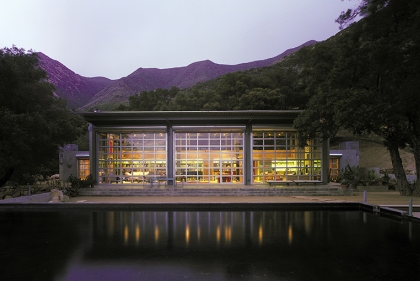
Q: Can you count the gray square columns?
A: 4